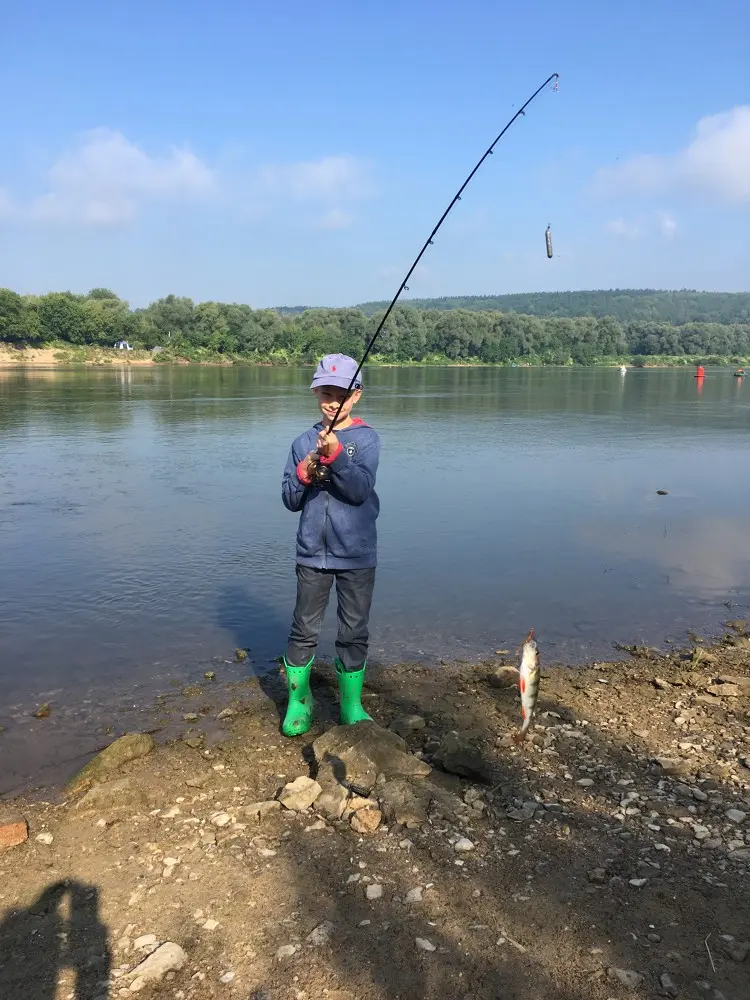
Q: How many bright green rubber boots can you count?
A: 2